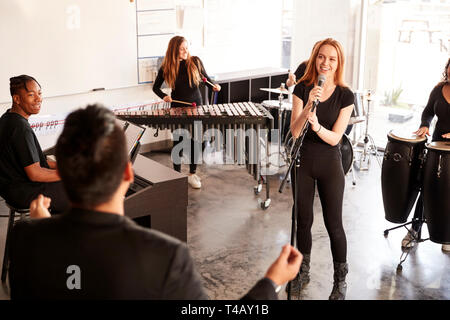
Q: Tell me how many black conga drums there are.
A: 2